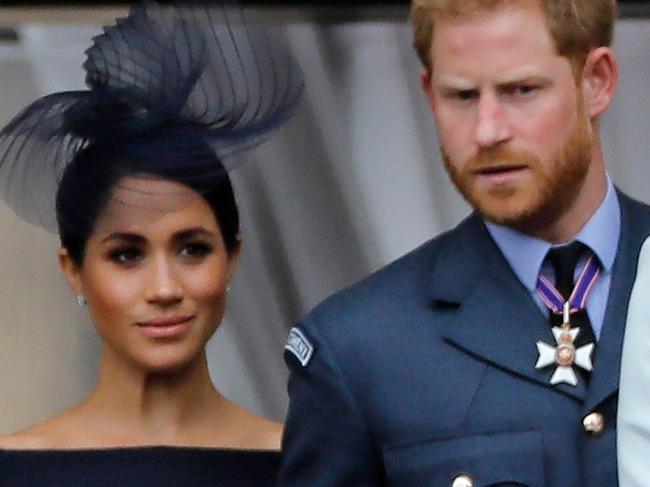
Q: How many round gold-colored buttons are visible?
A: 2